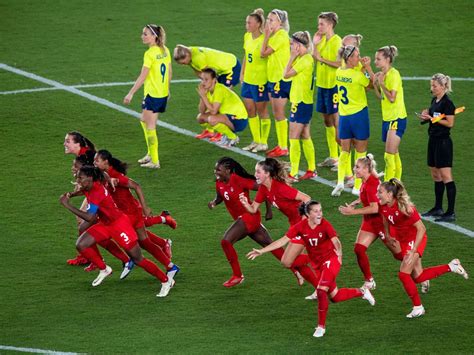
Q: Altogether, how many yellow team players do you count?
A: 10